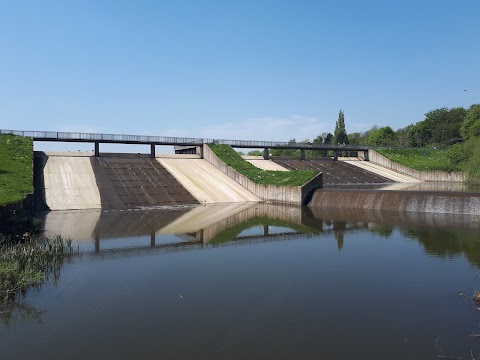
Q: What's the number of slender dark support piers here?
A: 5